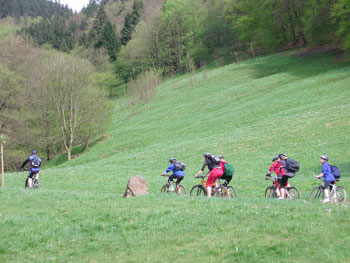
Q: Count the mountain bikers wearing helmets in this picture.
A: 7